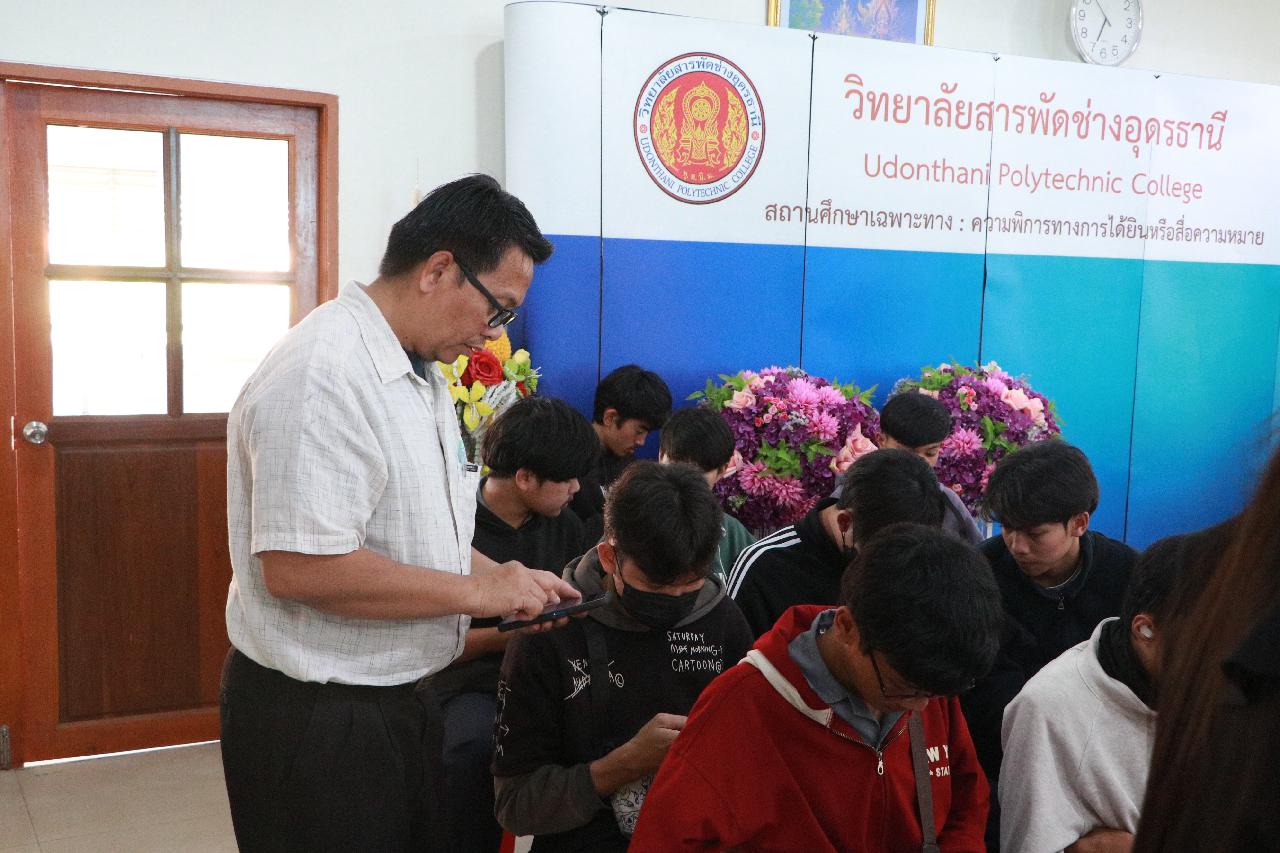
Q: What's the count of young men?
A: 9